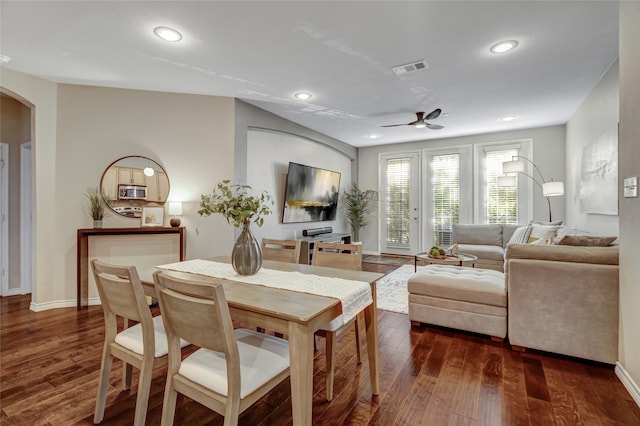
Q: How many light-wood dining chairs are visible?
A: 4